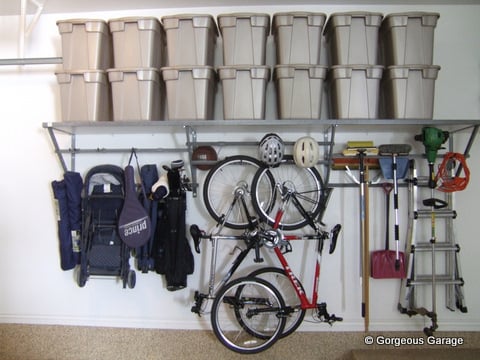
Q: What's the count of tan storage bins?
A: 14